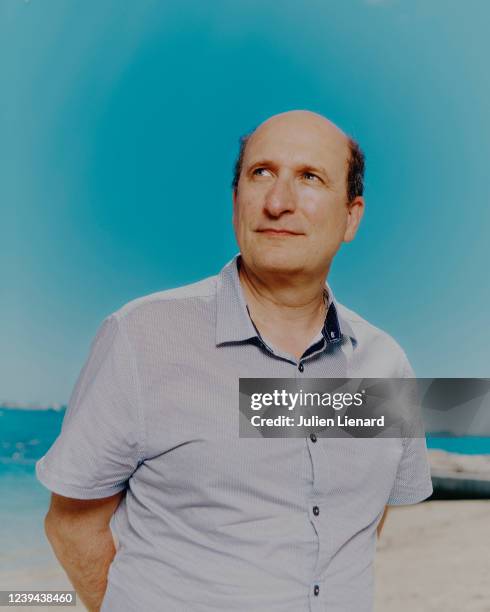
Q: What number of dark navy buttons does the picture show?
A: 4